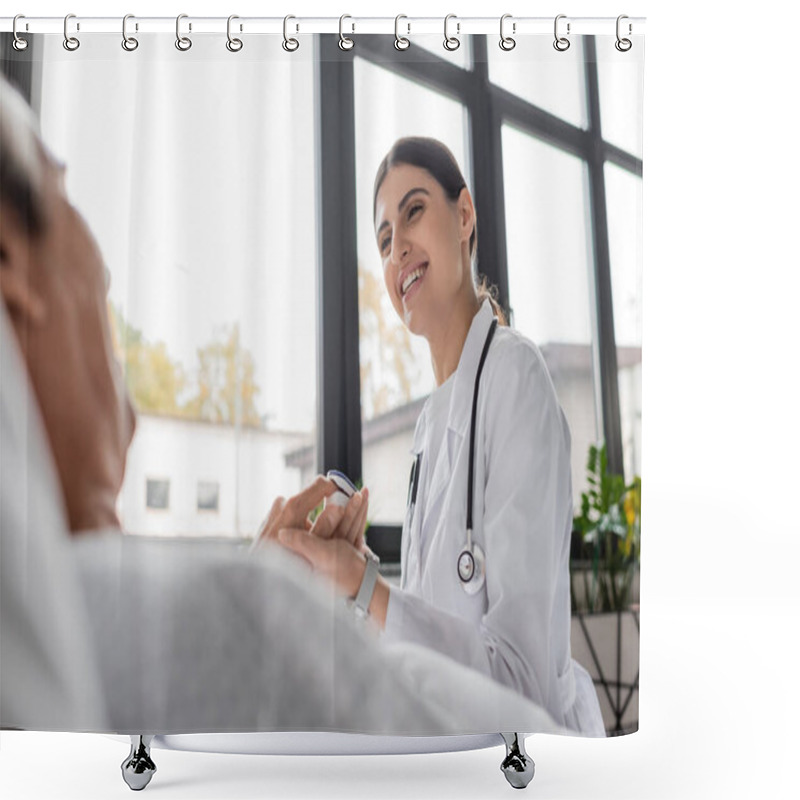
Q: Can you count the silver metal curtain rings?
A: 12